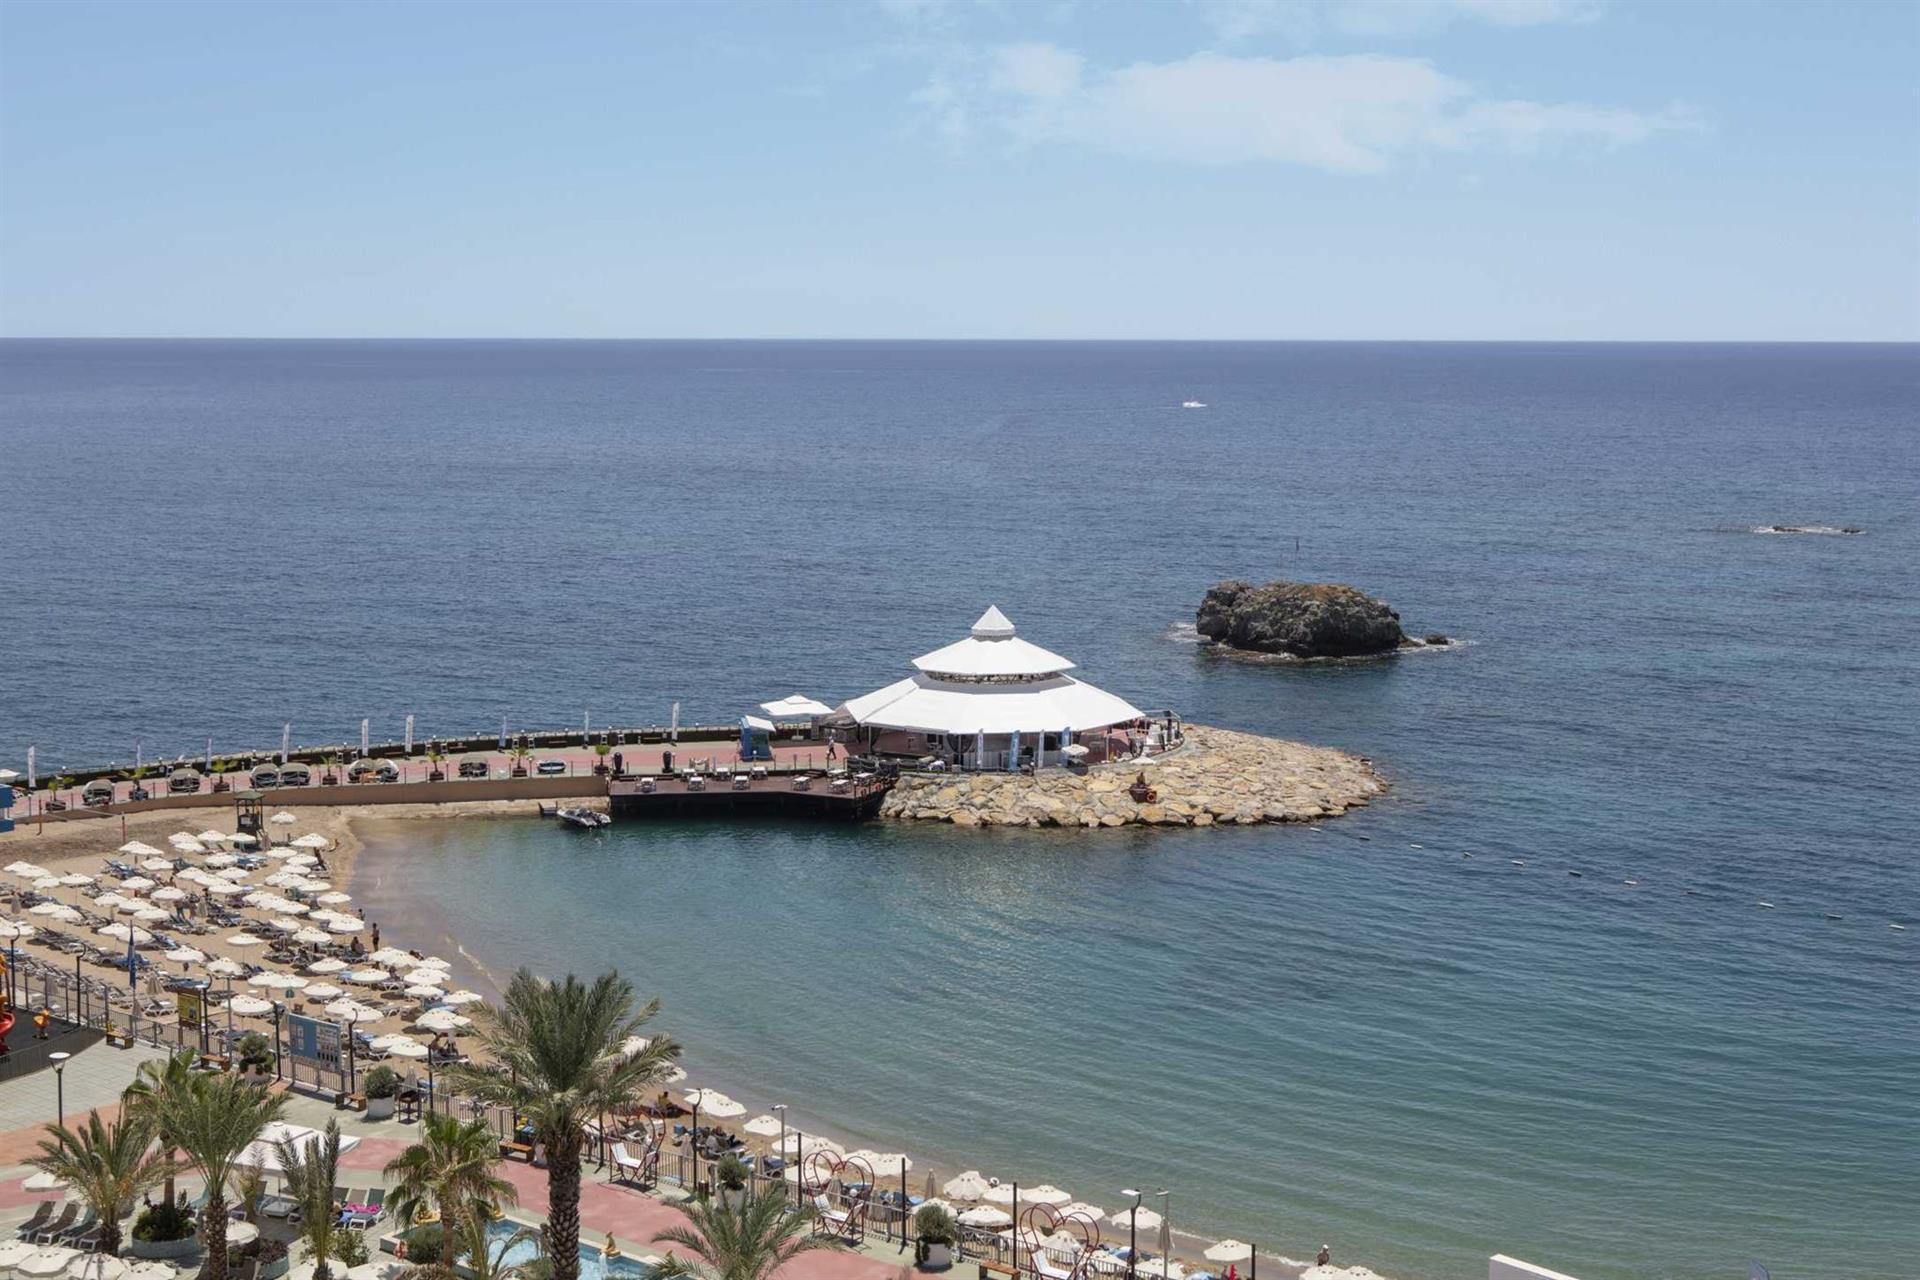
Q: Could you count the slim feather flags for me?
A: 13